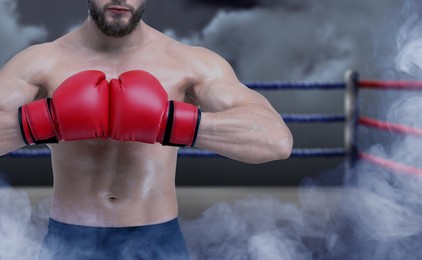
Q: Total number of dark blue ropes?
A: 3